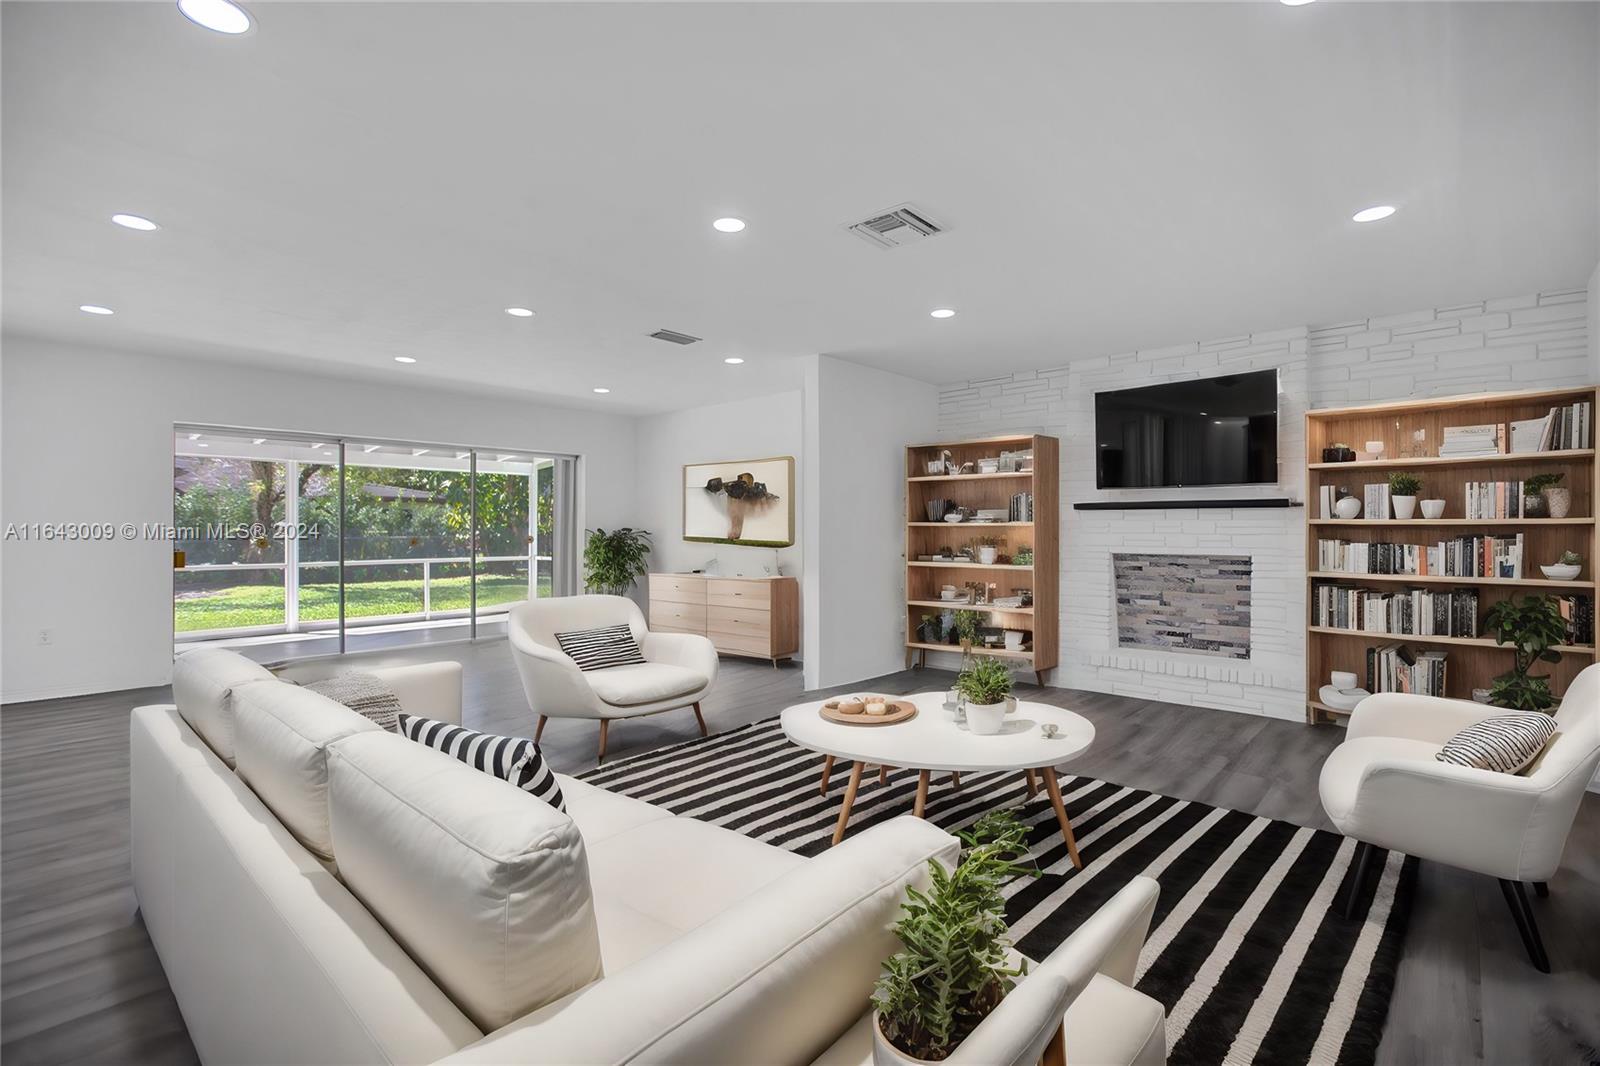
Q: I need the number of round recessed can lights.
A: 11